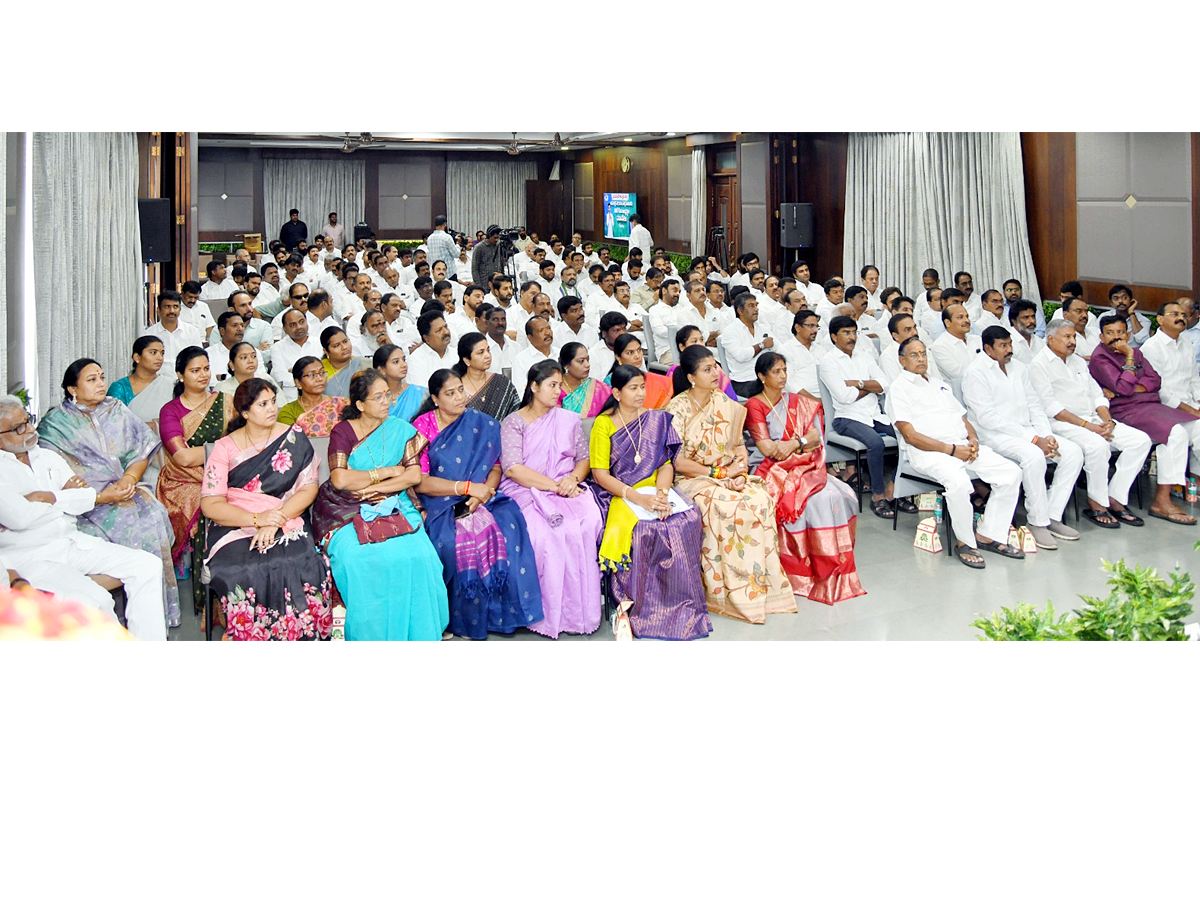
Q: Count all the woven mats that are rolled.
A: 0